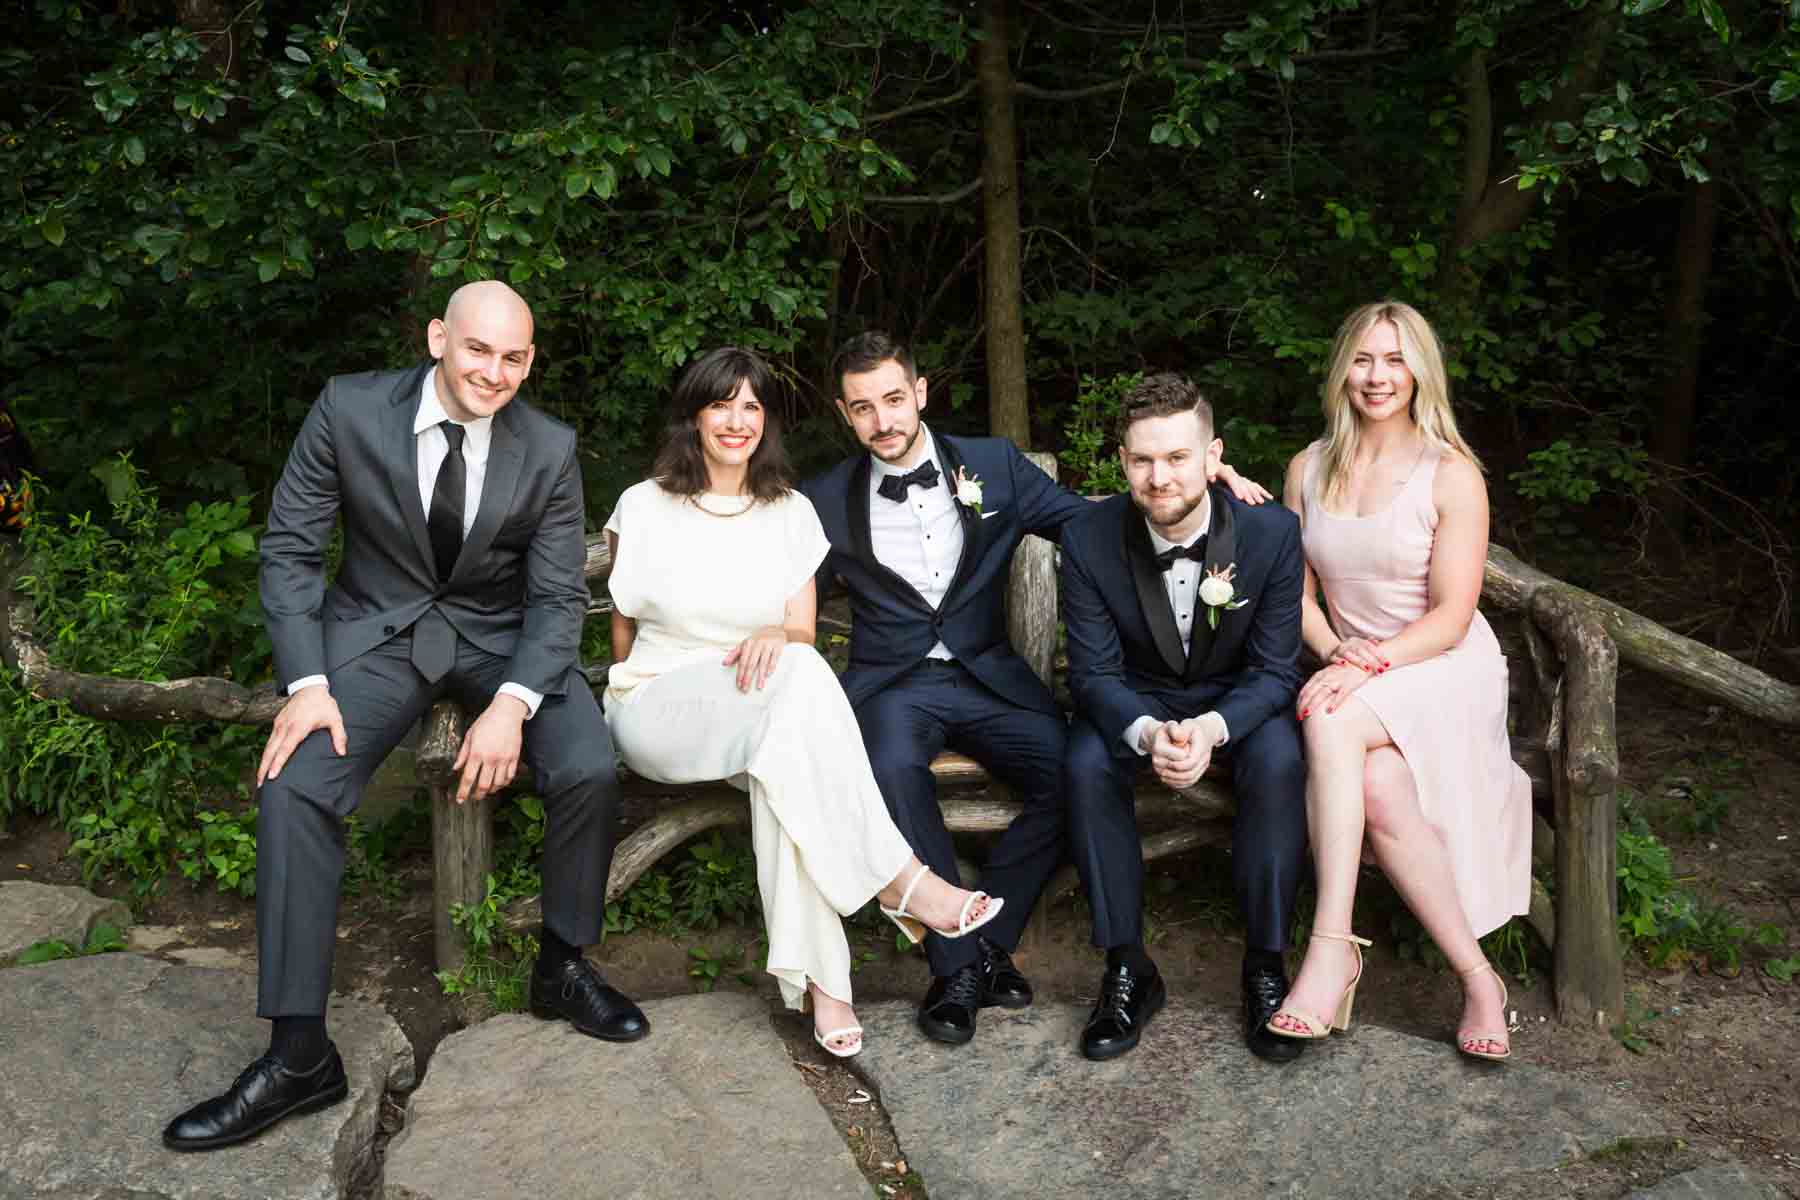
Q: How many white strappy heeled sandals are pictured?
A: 2